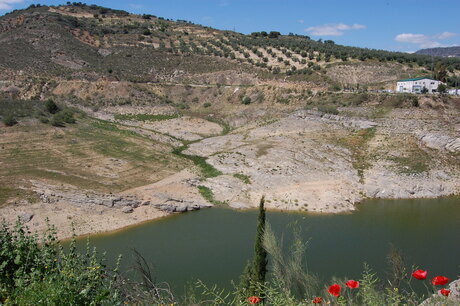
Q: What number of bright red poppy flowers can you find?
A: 7